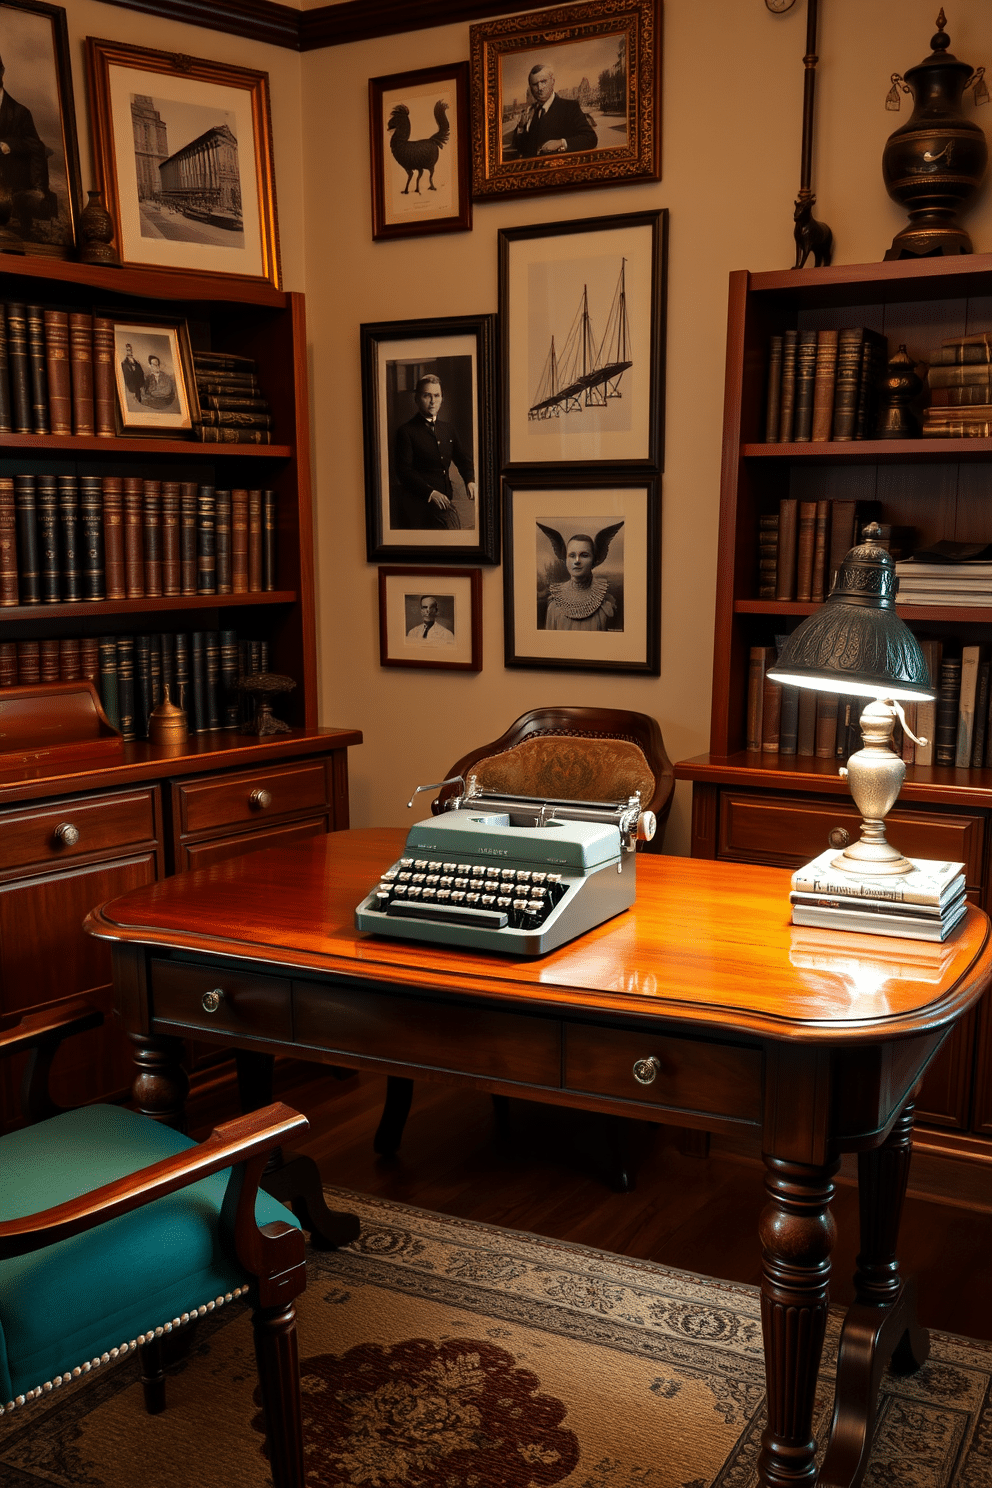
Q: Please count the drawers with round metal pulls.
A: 5